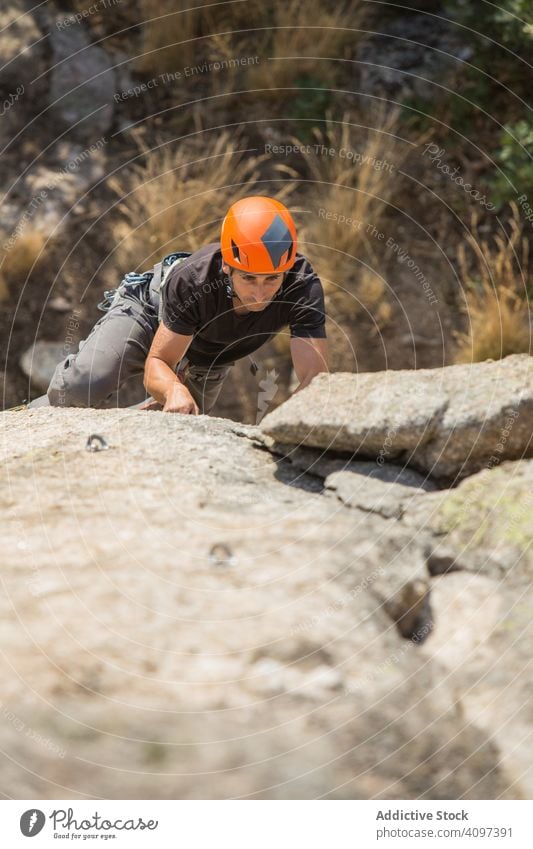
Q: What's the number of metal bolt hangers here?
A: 2